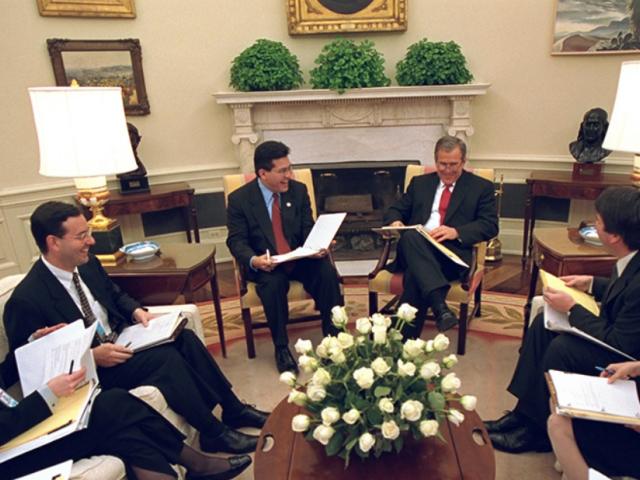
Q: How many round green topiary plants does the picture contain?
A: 3